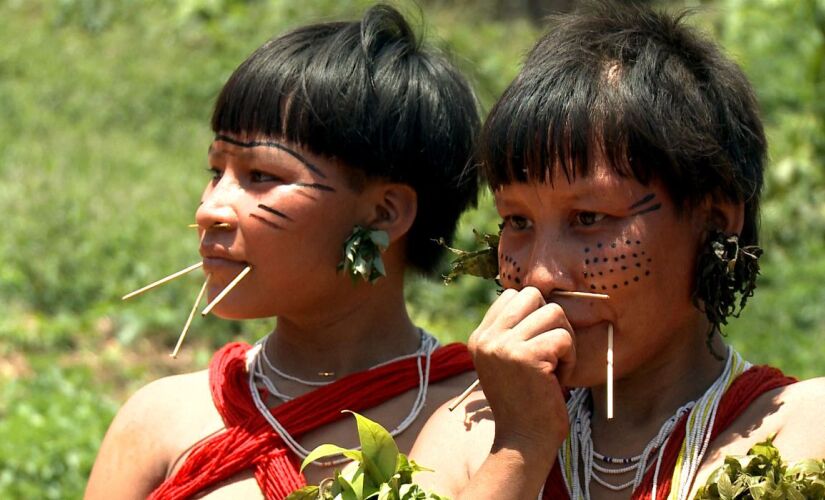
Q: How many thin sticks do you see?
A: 7